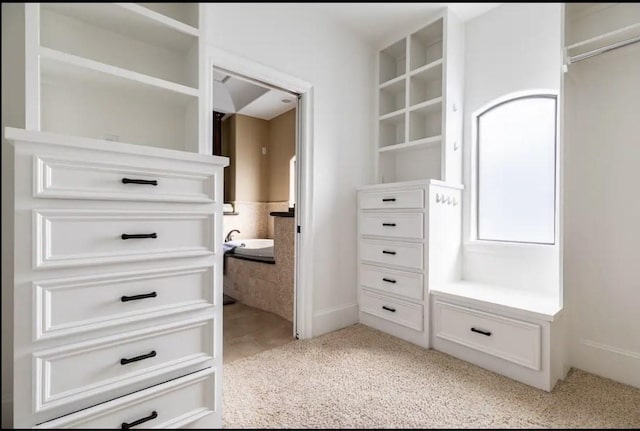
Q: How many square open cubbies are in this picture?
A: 6